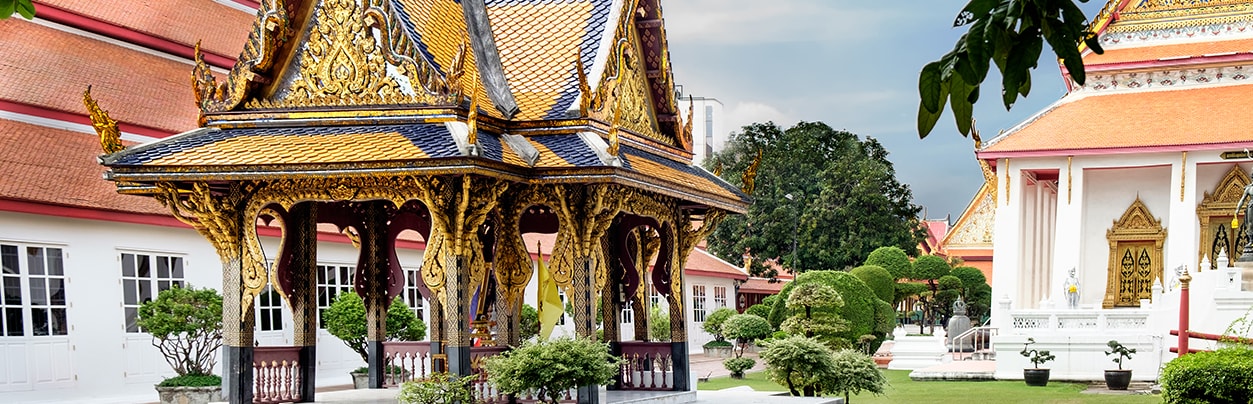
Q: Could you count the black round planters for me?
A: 2